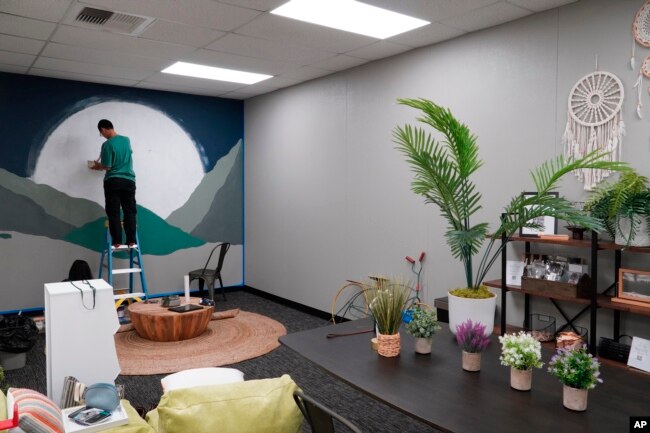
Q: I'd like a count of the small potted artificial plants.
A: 5